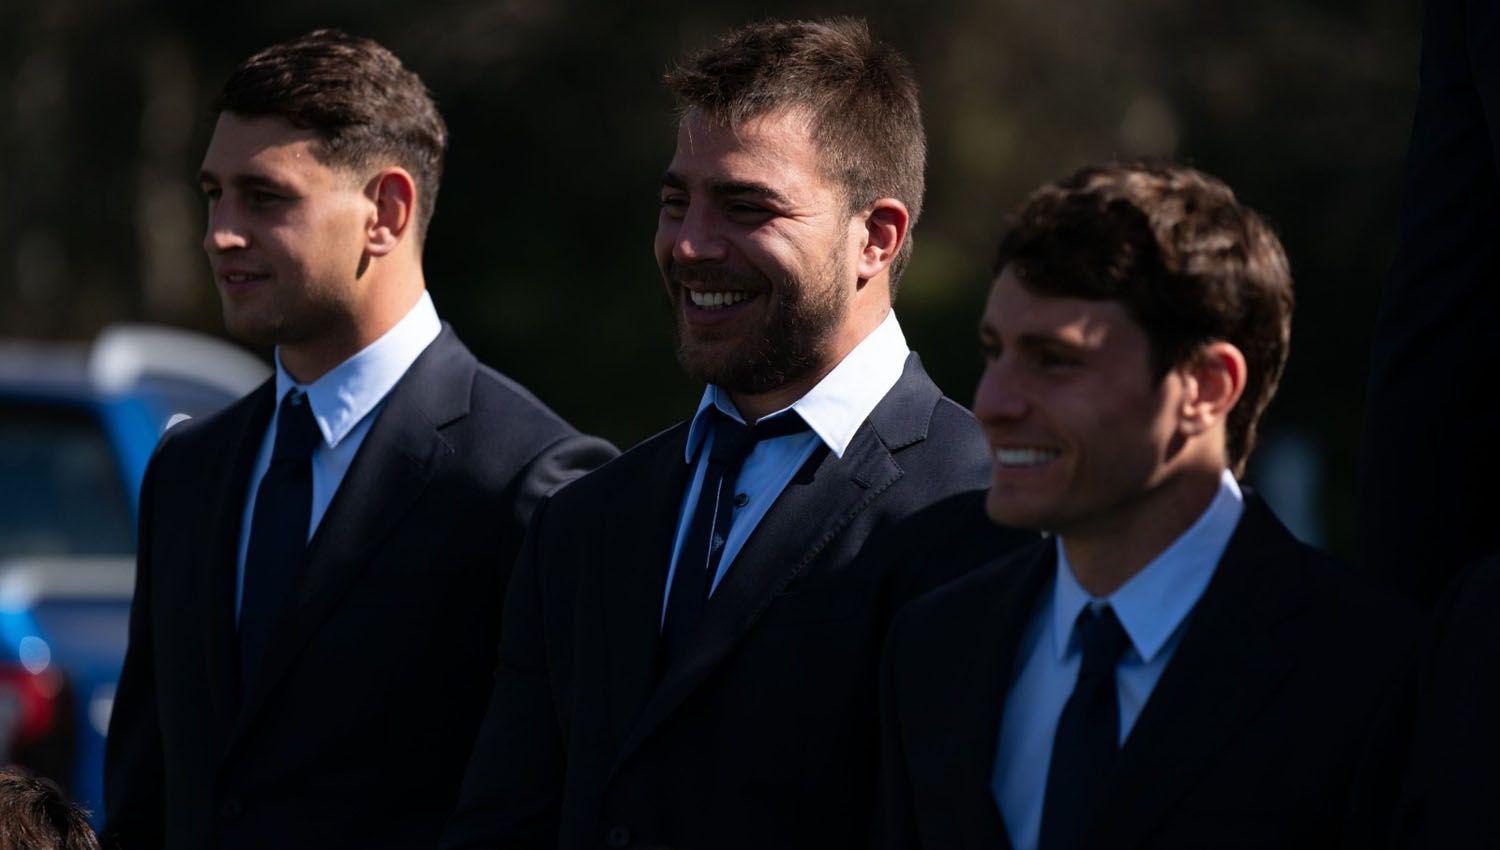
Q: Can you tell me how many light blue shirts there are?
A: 3